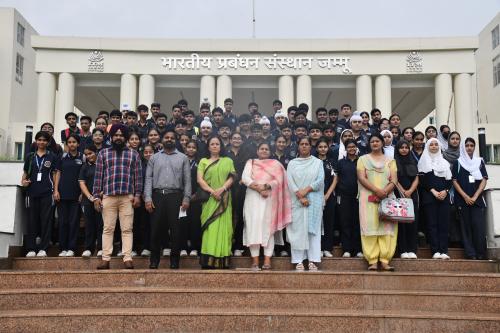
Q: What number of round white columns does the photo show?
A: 12